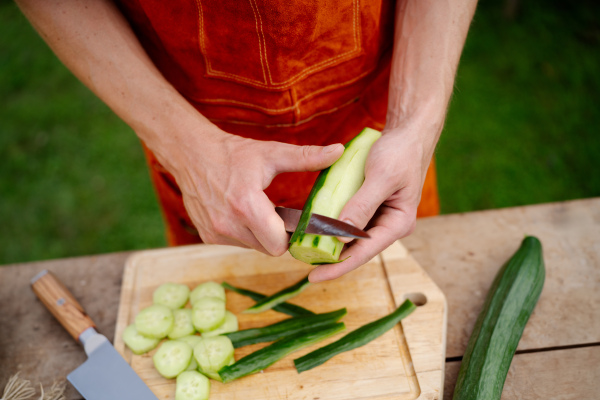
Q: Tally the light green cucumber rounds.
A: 12